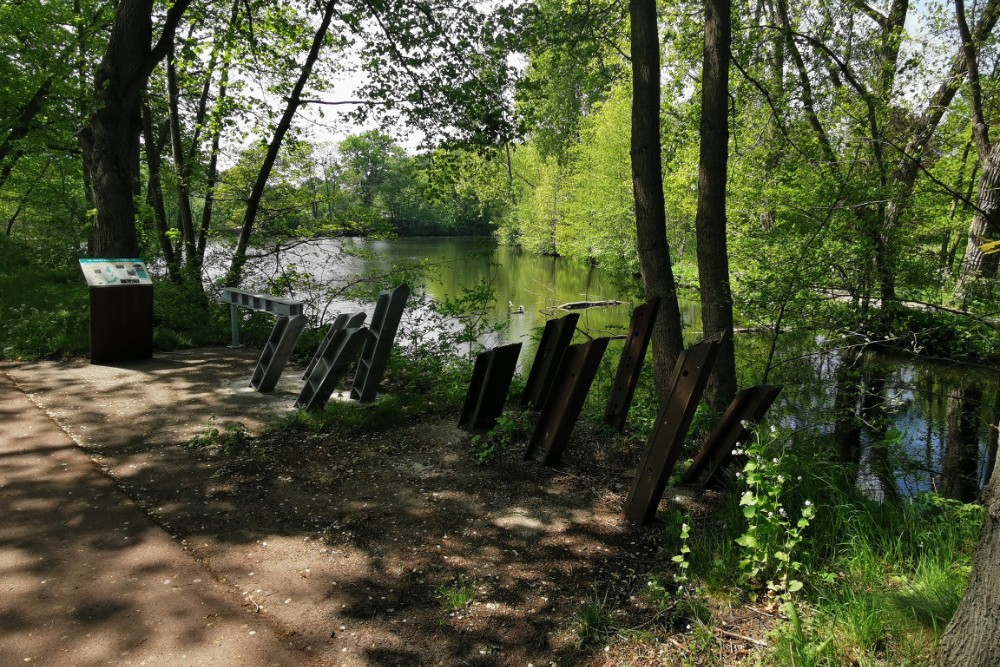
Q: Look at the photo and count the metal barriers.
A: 10